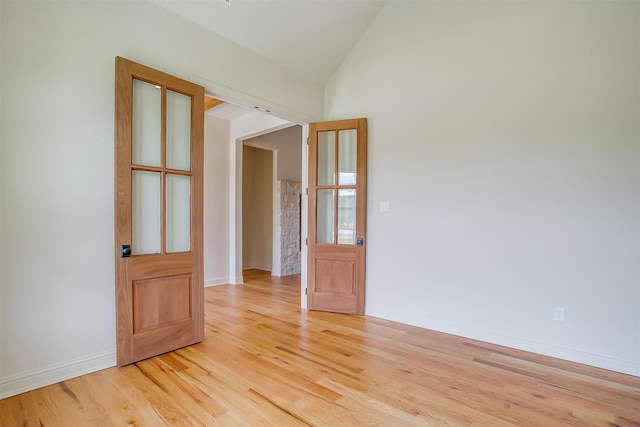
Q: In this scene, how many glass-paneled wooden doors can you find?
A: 2